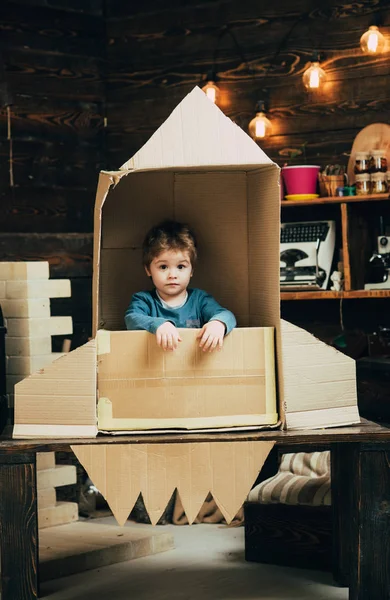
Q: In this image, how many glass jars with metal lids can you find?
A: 4